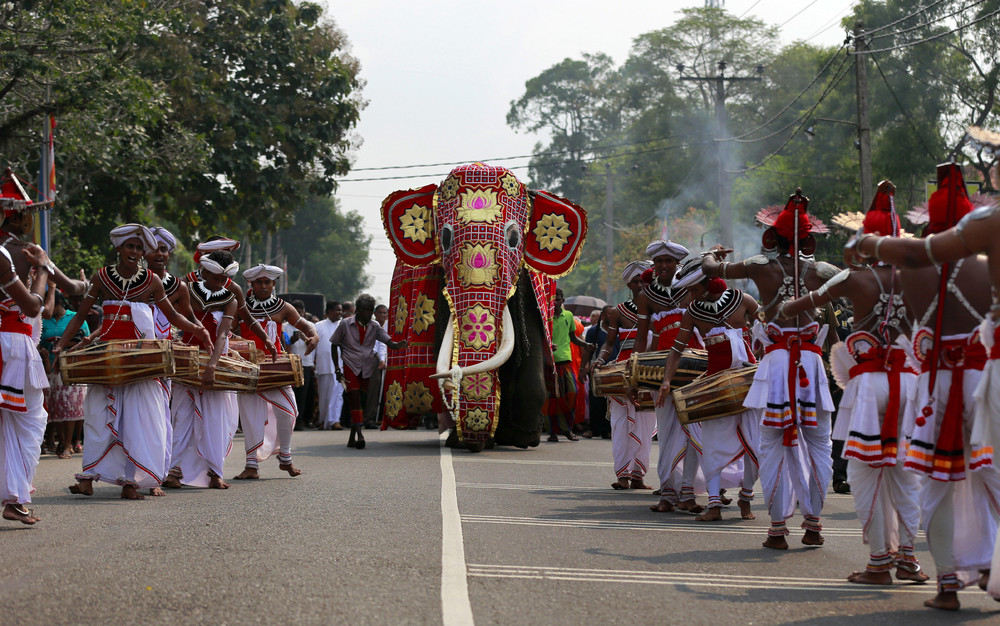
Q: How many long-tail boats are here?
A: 0